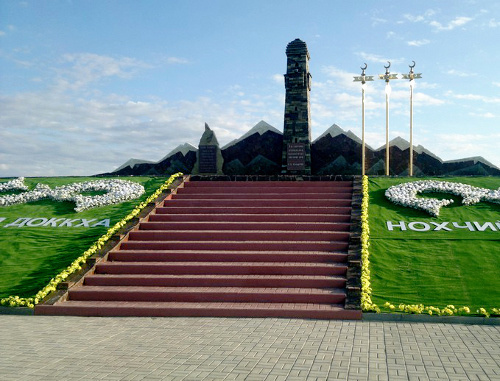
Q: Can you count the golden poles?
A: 3